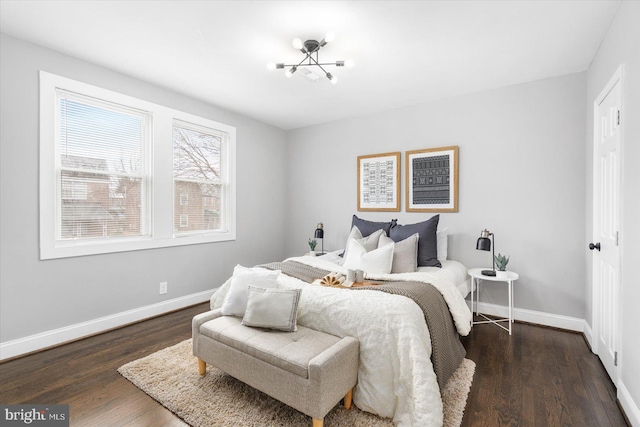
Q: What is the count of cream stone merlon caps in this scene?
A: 0